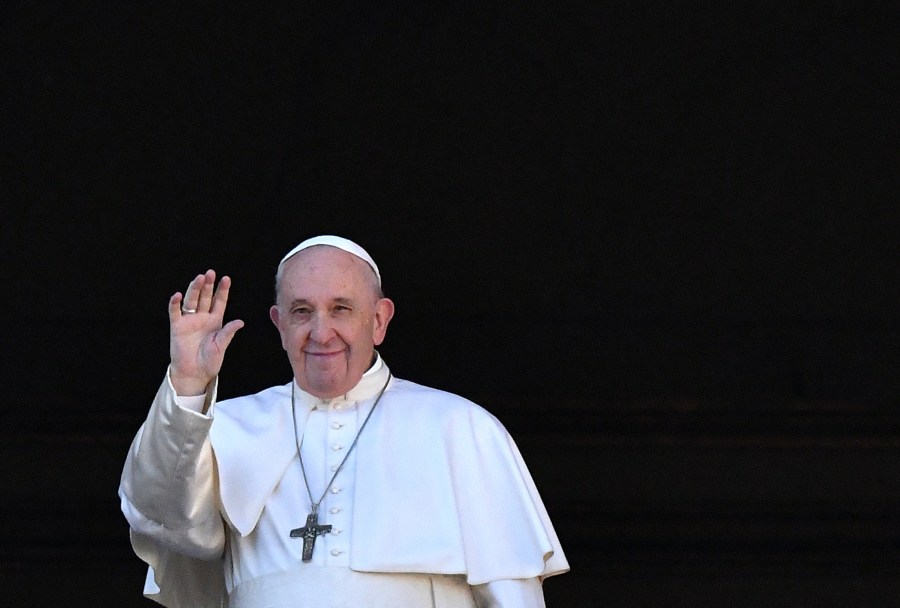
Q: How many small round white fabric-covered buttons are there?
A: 8